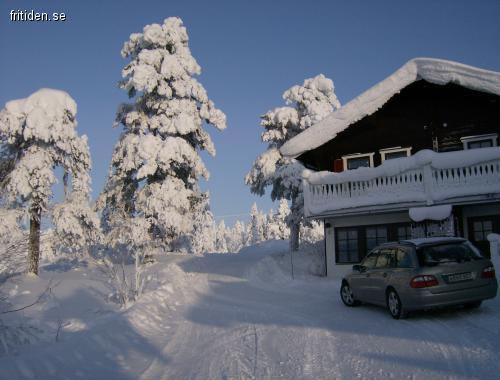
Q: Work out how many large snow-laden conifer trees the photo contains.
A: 3